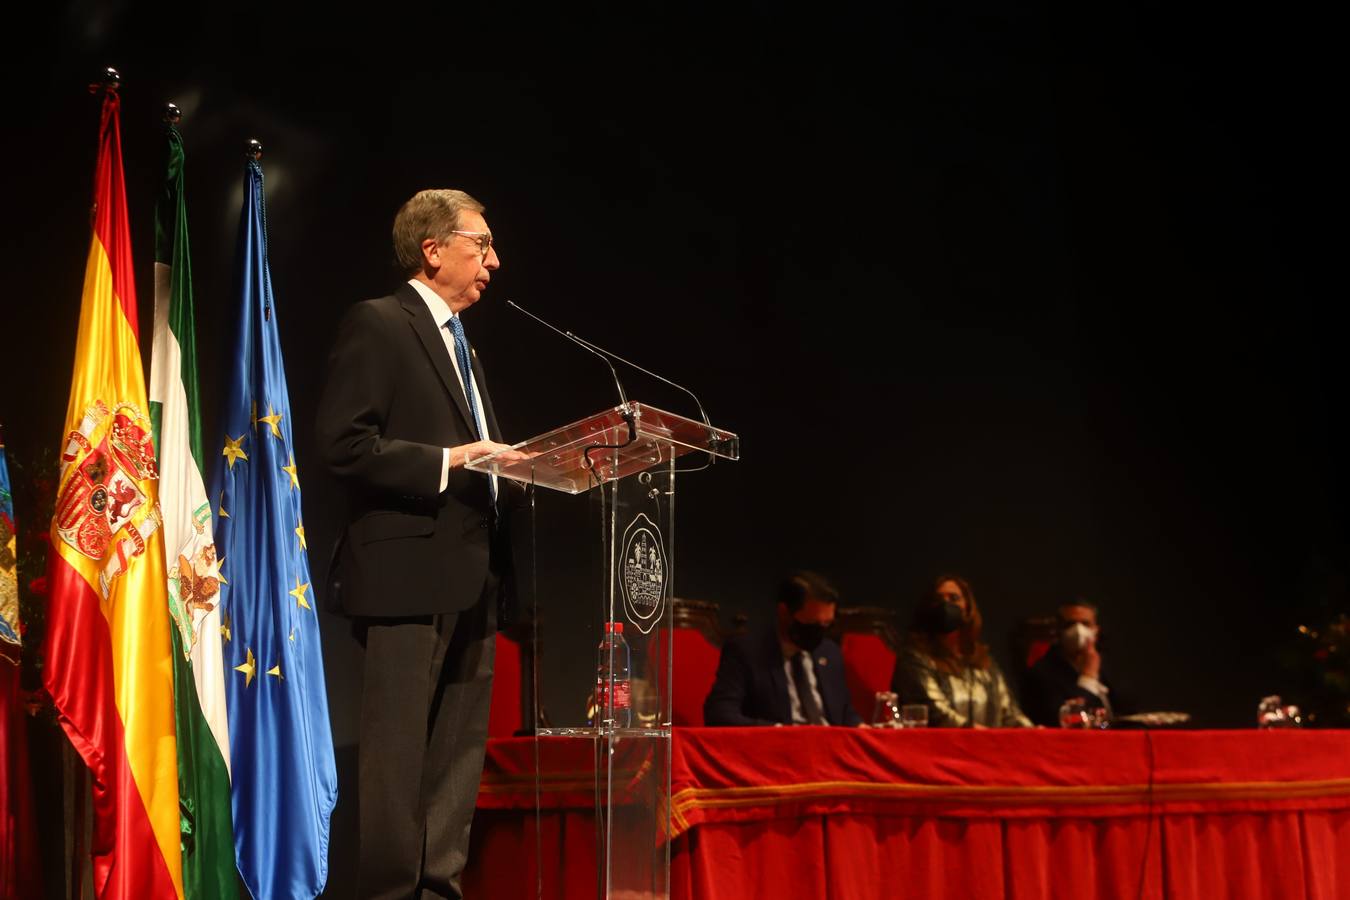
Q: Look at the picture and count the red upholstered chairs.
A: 4